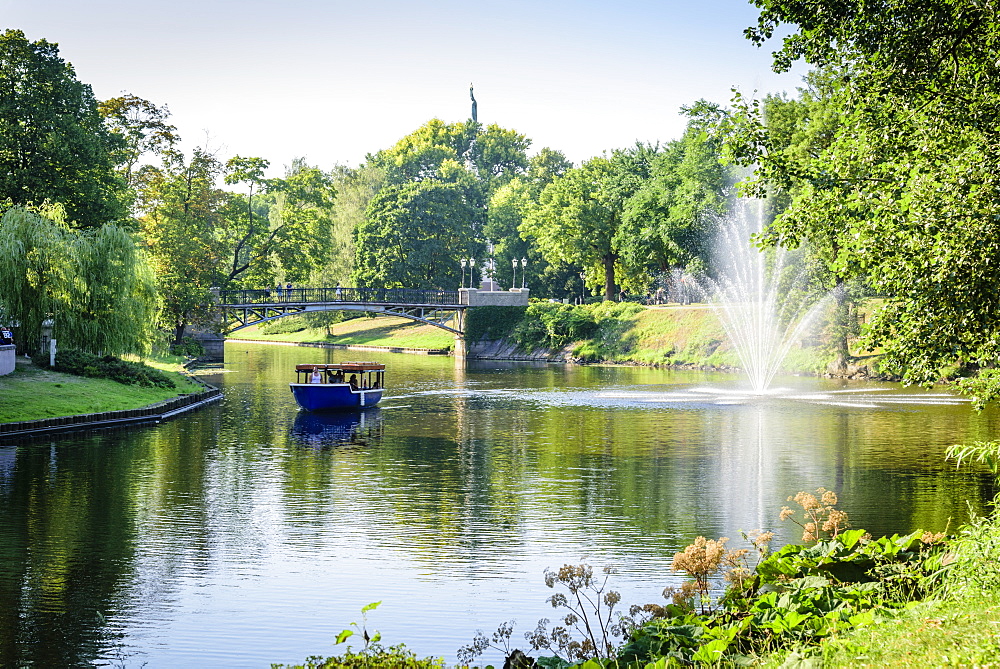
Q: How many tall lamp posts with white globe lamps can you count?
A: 4